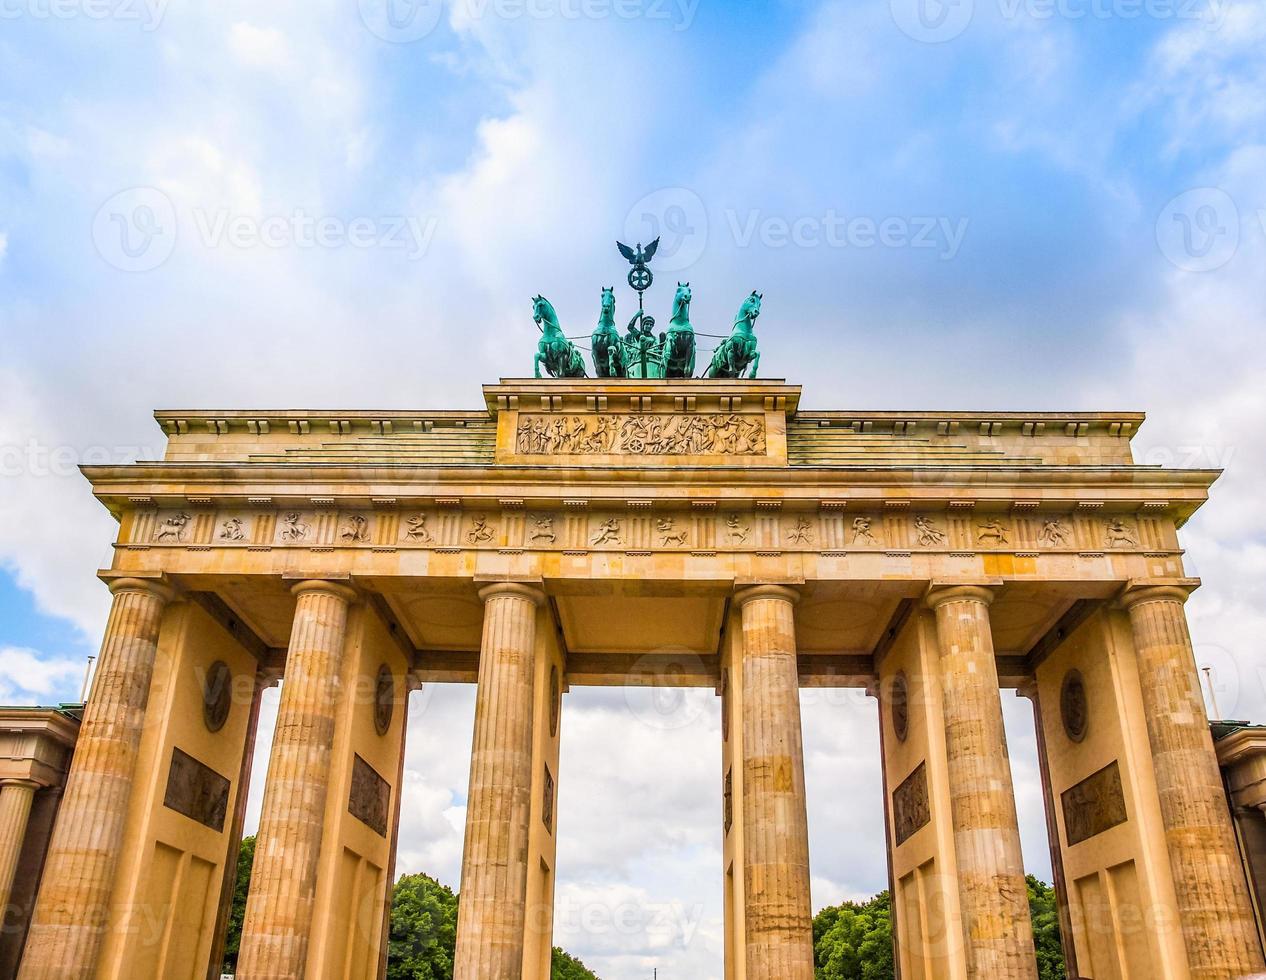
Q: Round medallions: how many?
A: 6